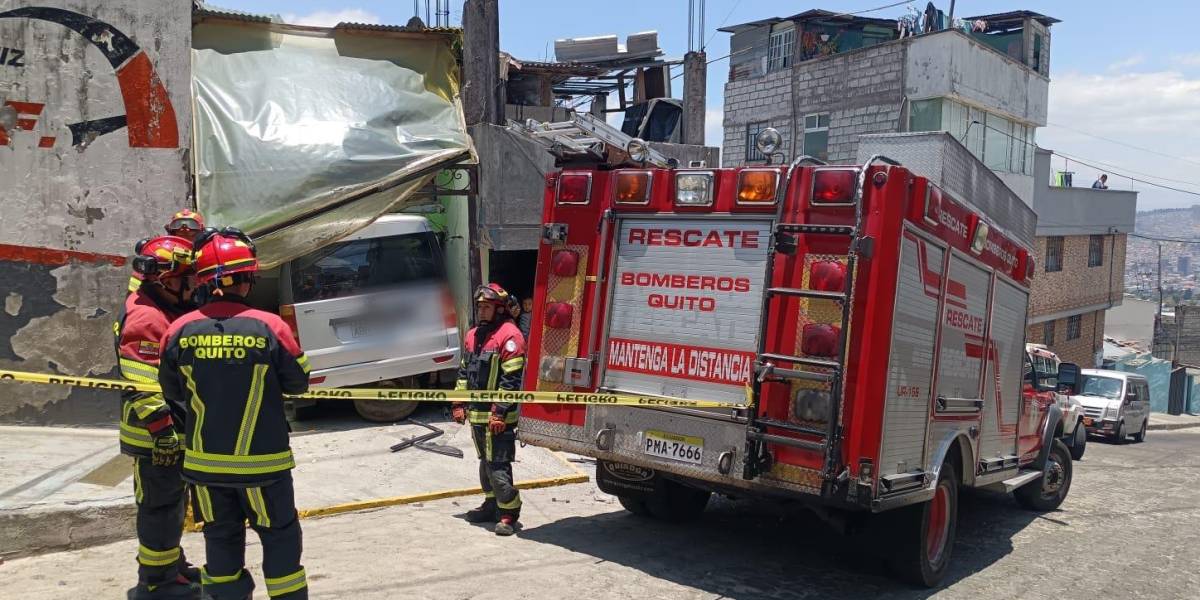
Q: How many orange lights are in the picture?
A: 2